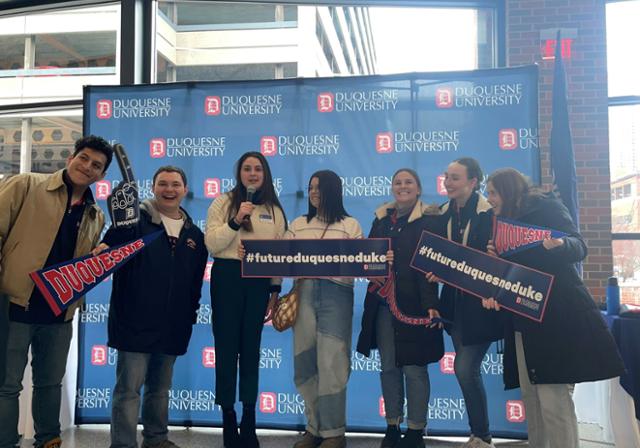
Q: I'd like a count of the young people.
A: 7